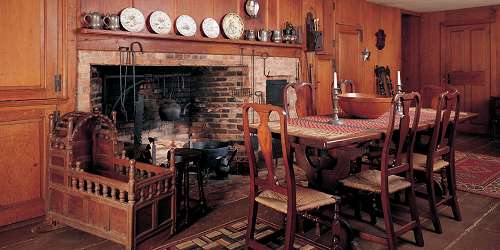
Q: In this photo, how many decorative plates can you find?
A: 5